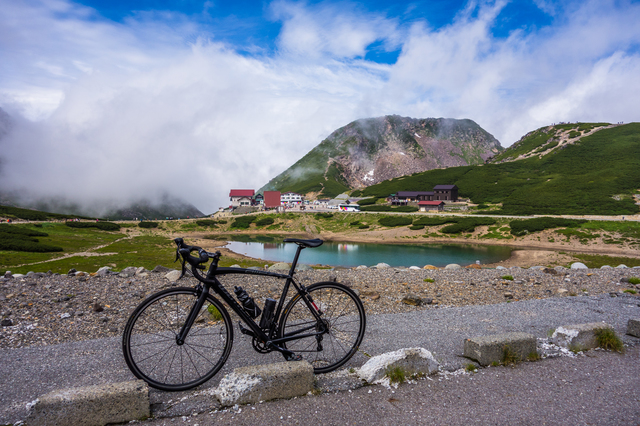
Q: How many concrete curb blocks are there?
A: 6